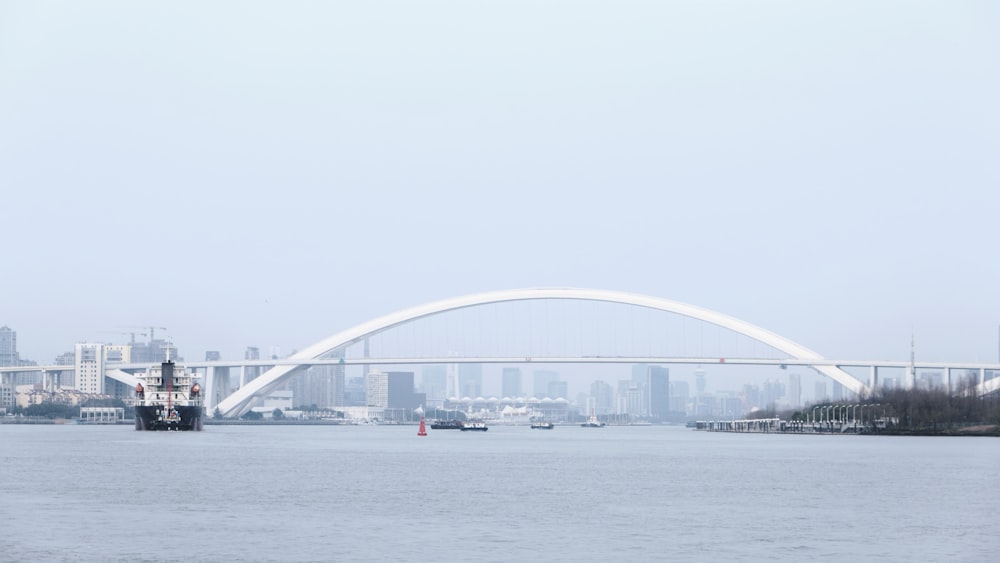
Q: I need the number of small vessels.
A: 4